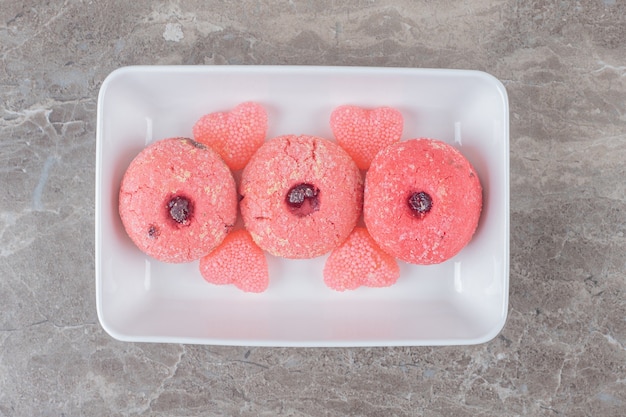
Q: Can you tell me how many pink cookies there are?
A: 3